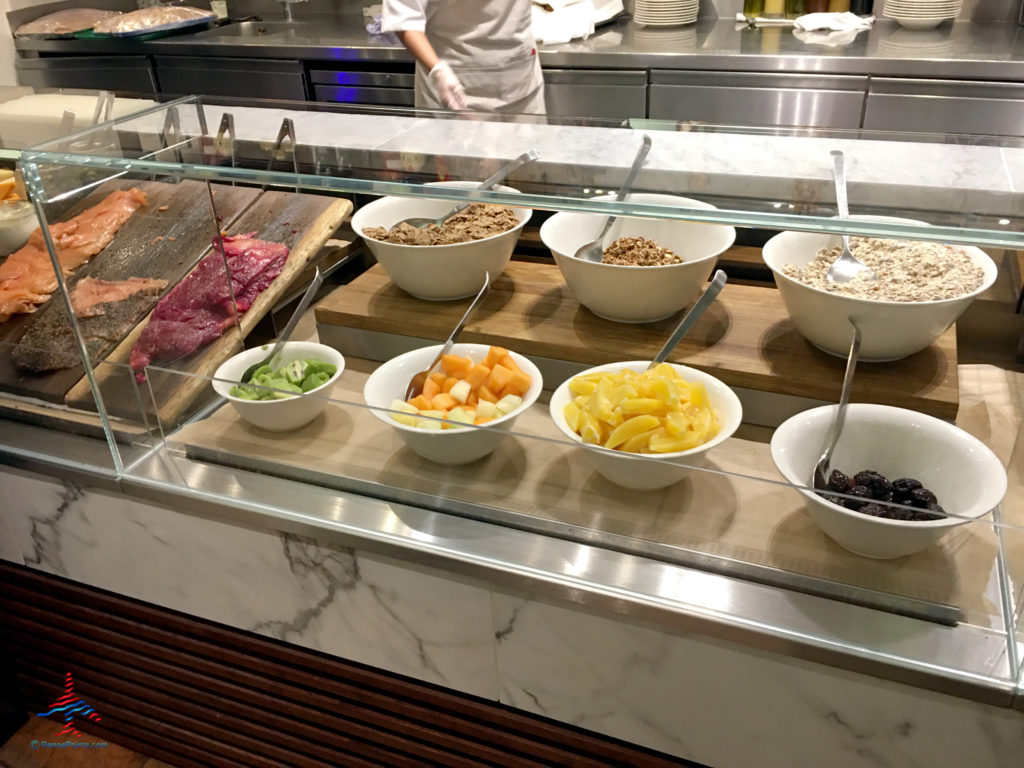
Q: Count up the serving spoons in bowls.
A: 7